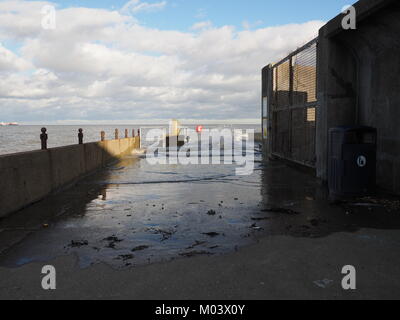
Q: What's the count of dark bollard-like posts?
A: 7